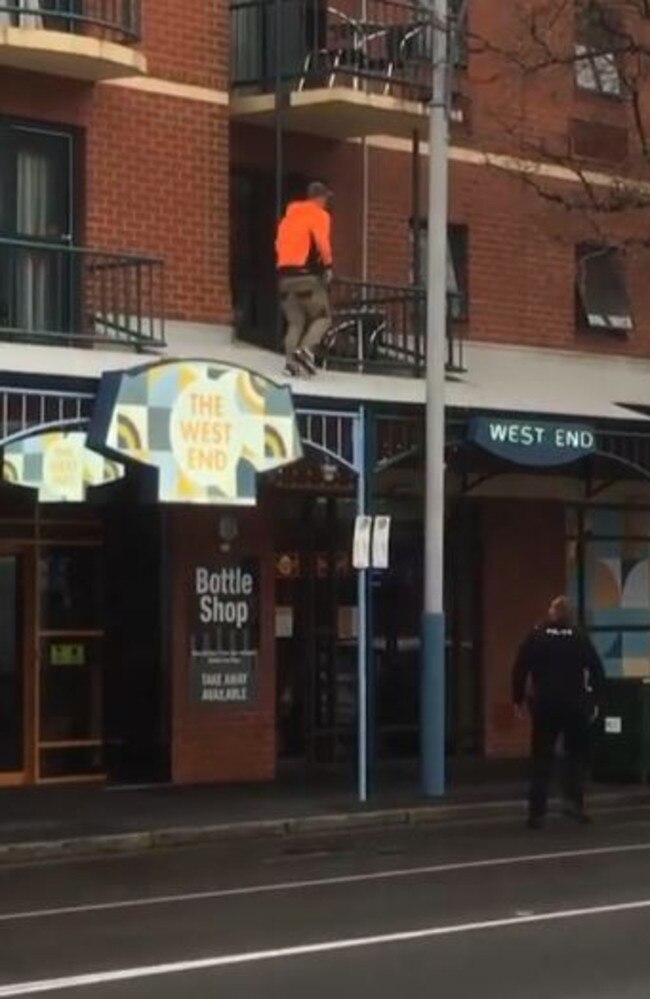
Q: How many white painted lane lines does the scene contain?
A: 2